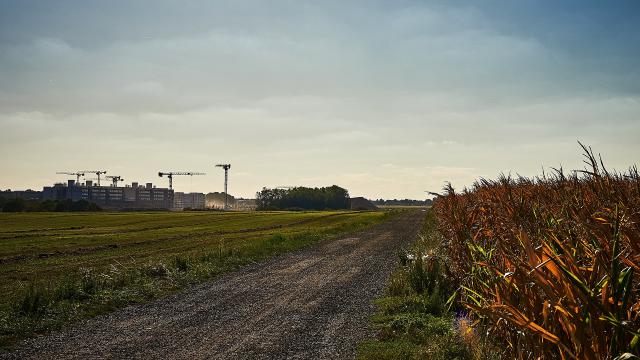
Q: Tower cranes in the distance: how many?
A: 5